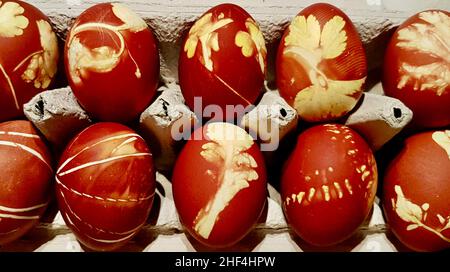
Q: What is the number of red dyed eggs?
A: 10